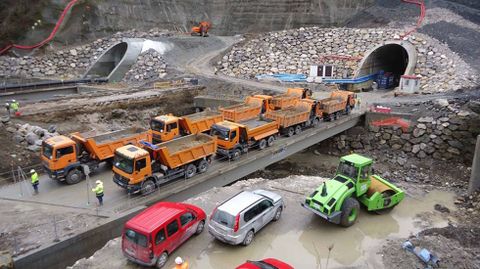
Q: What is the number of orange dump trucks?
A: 8